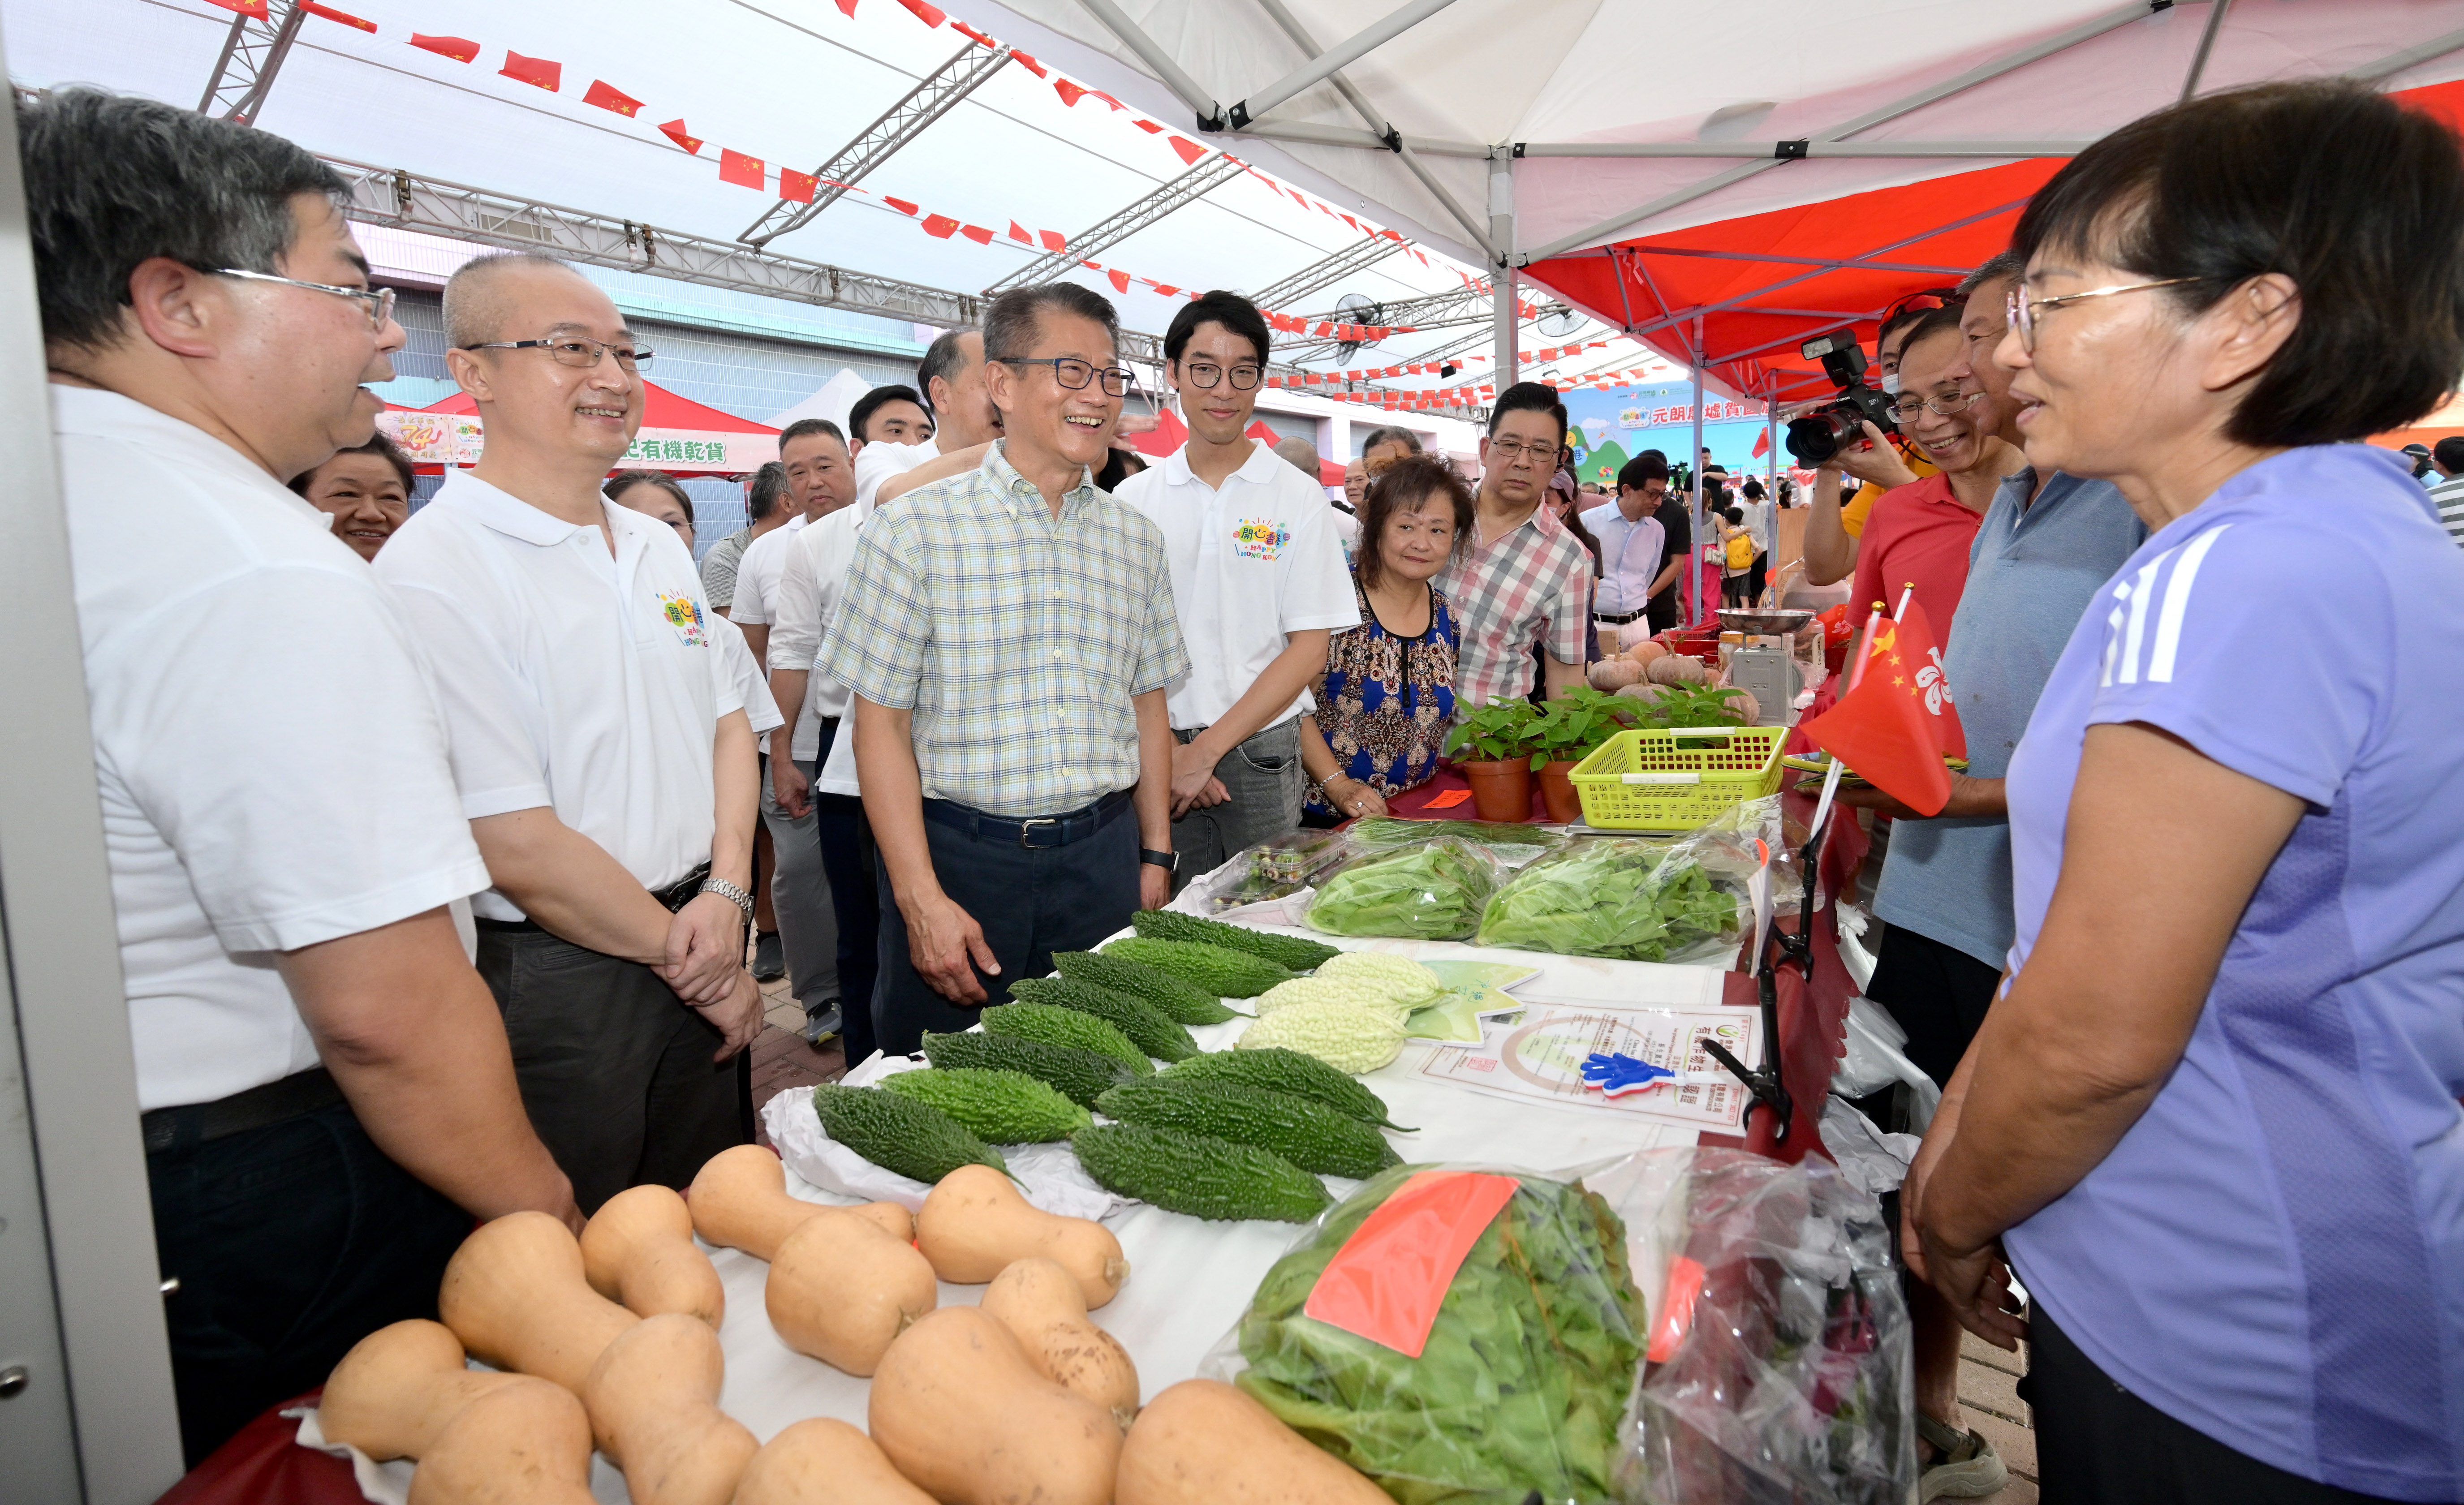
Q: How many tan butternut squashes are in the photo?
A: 12